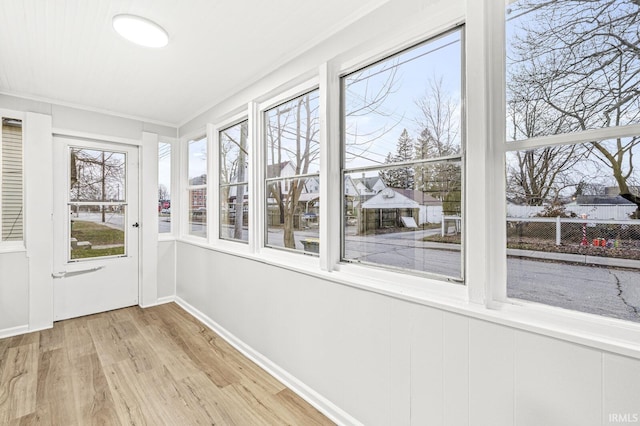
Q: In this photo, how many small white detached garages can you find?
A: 1